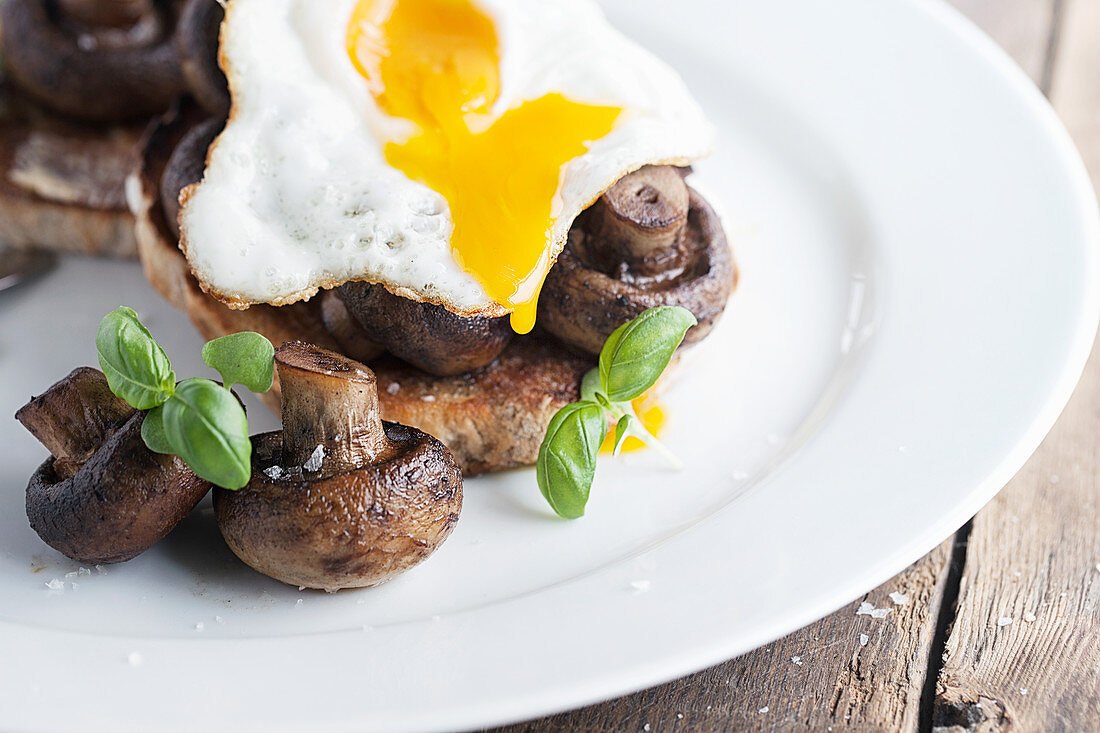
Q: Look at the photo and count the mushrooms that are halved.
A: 0